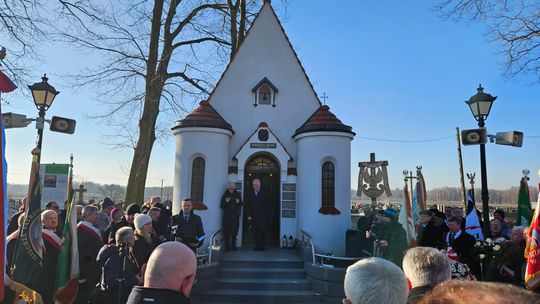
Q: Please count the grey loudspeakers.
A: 4